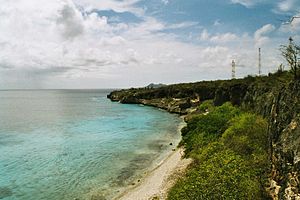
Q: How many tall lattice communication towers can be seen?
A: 2